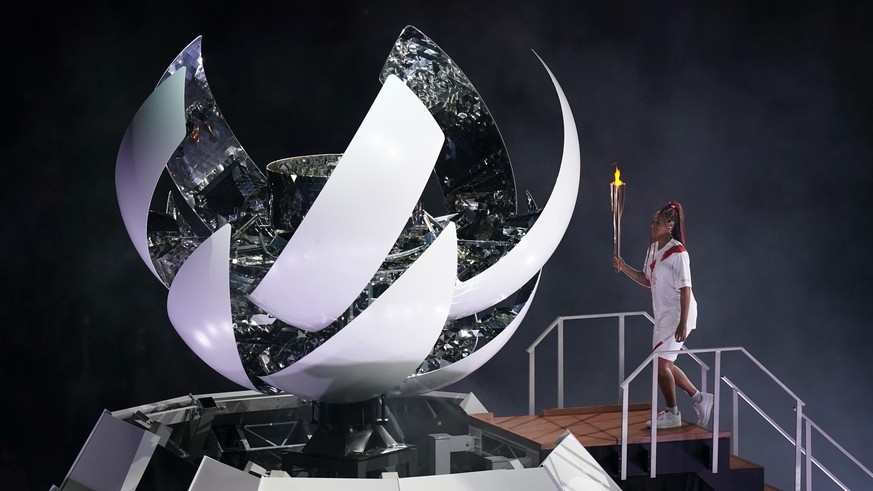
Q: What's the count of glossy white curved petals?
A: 6